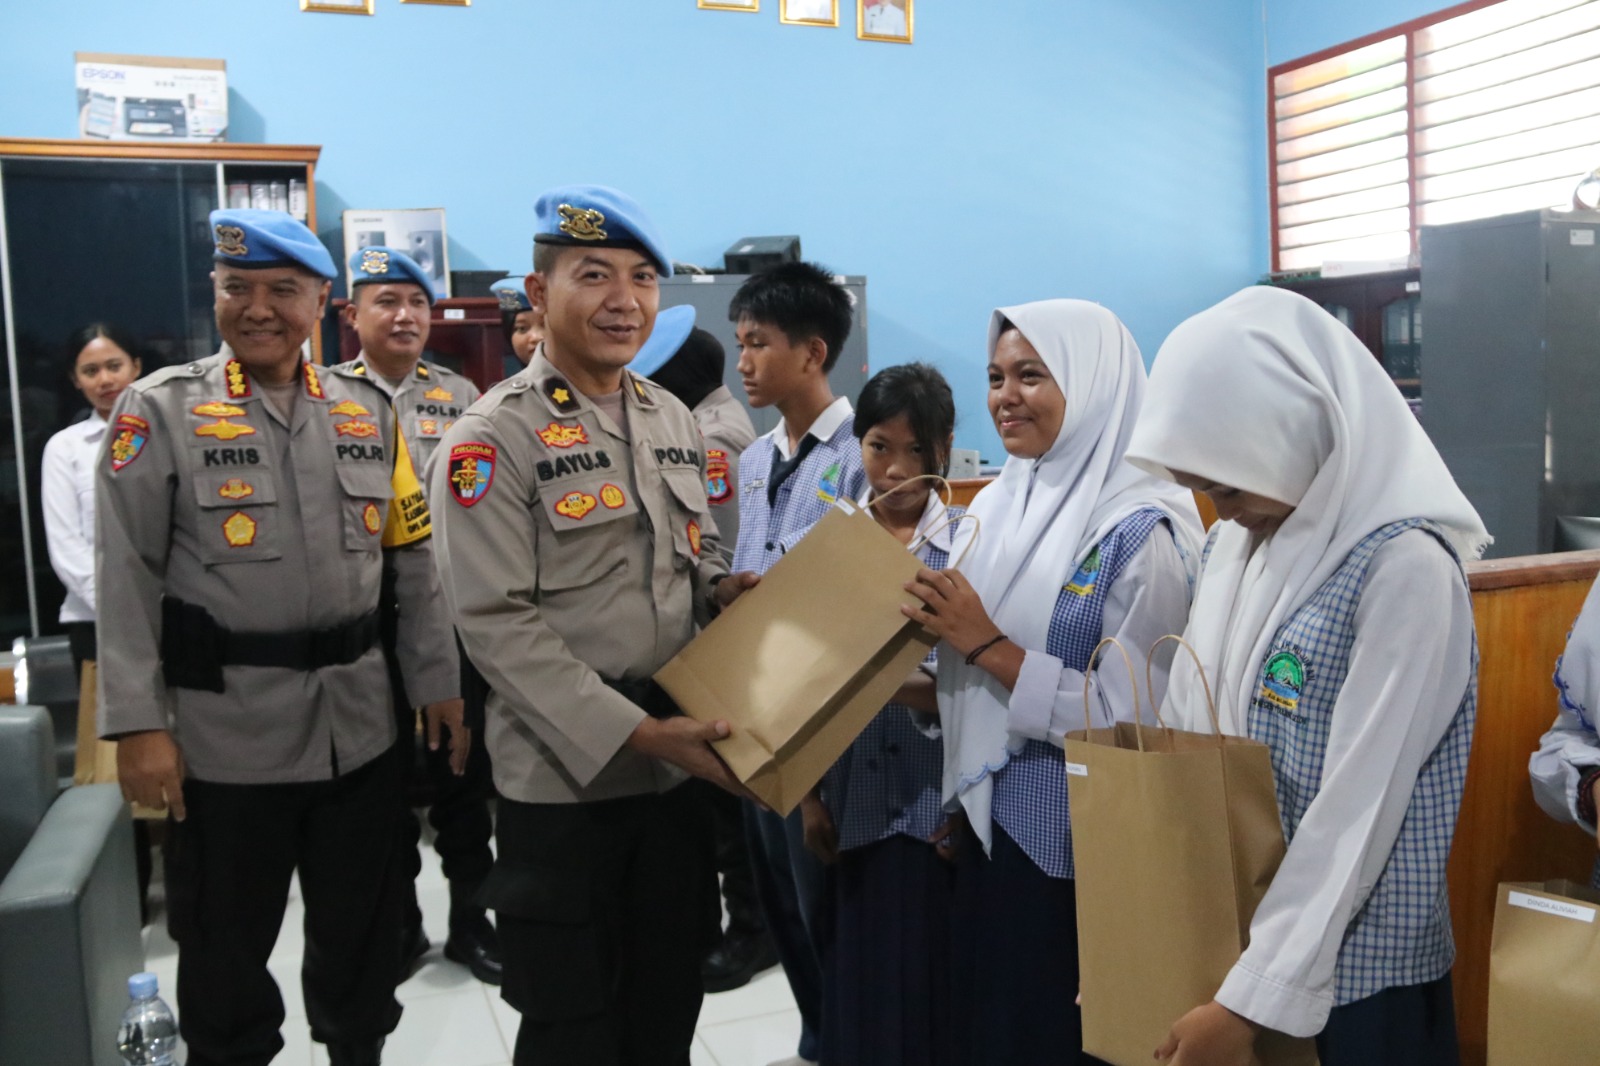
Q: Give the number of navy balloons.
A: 0